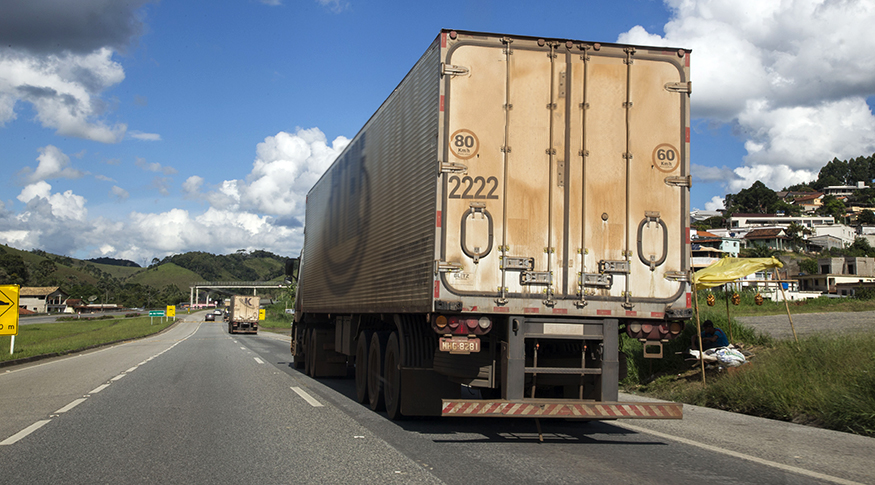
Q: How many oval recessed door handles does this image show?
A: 2